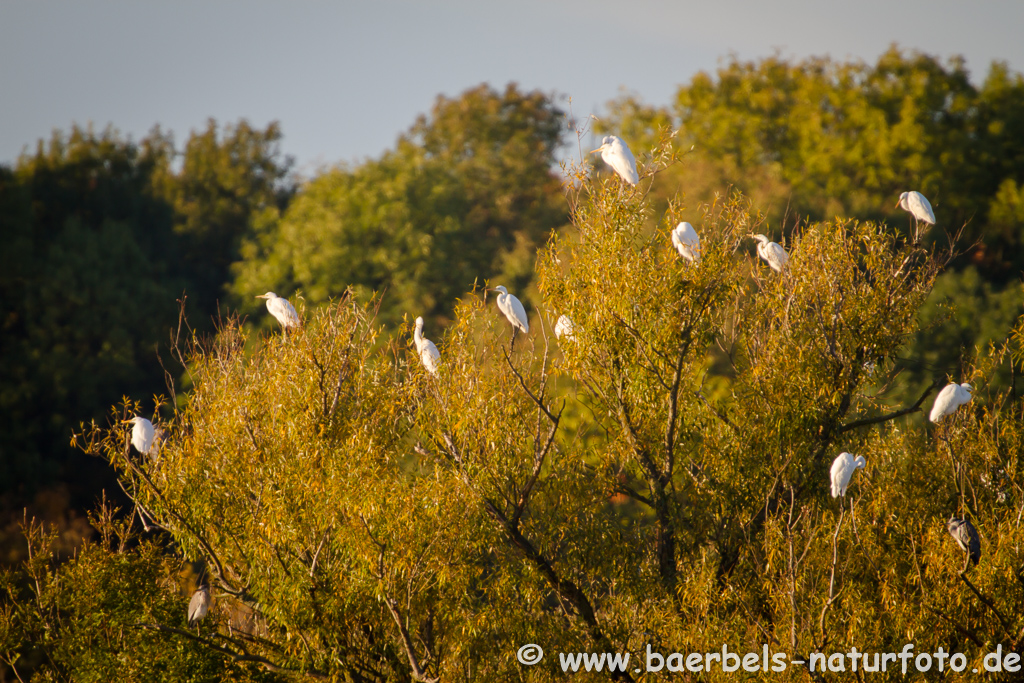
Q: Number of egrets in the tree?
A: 11